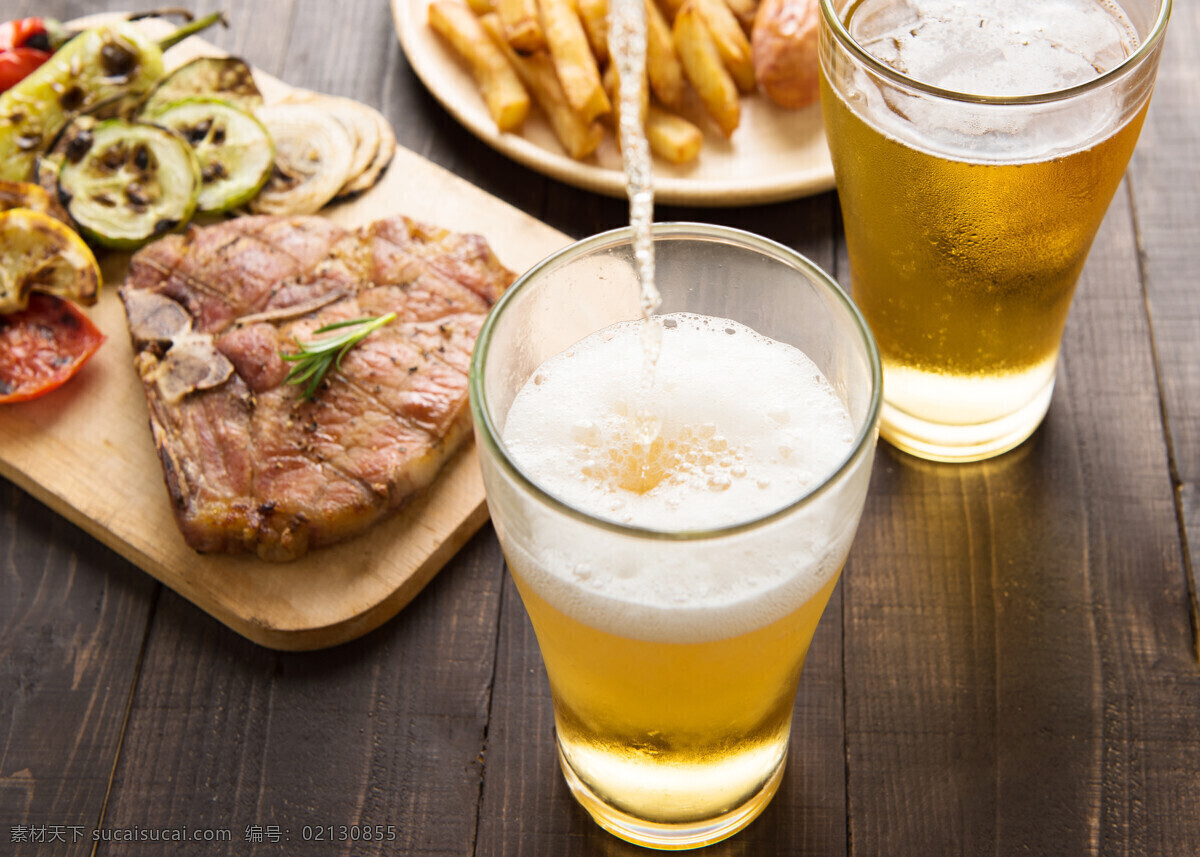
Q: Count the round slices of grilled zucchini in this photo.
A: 2